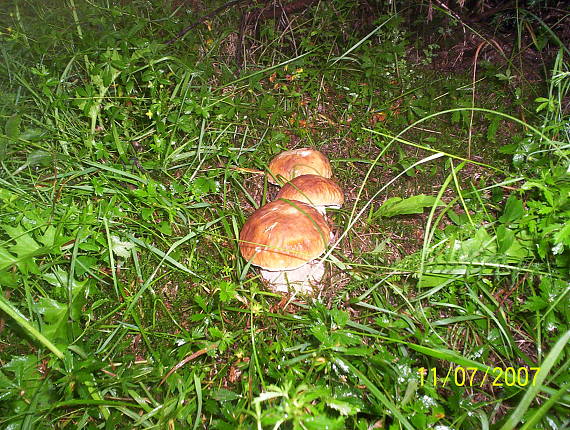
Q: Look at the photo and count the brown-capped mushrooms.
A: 3